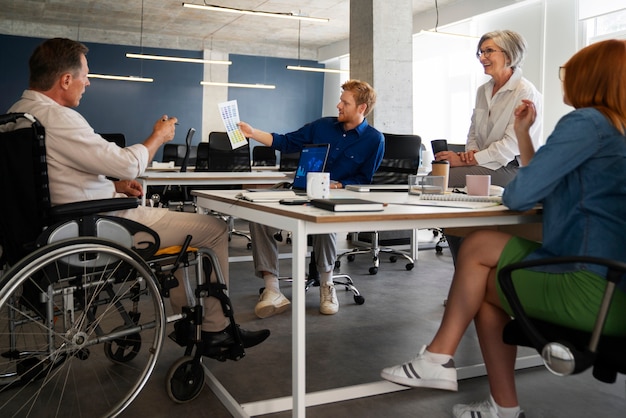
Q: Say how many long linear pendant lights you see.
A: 6